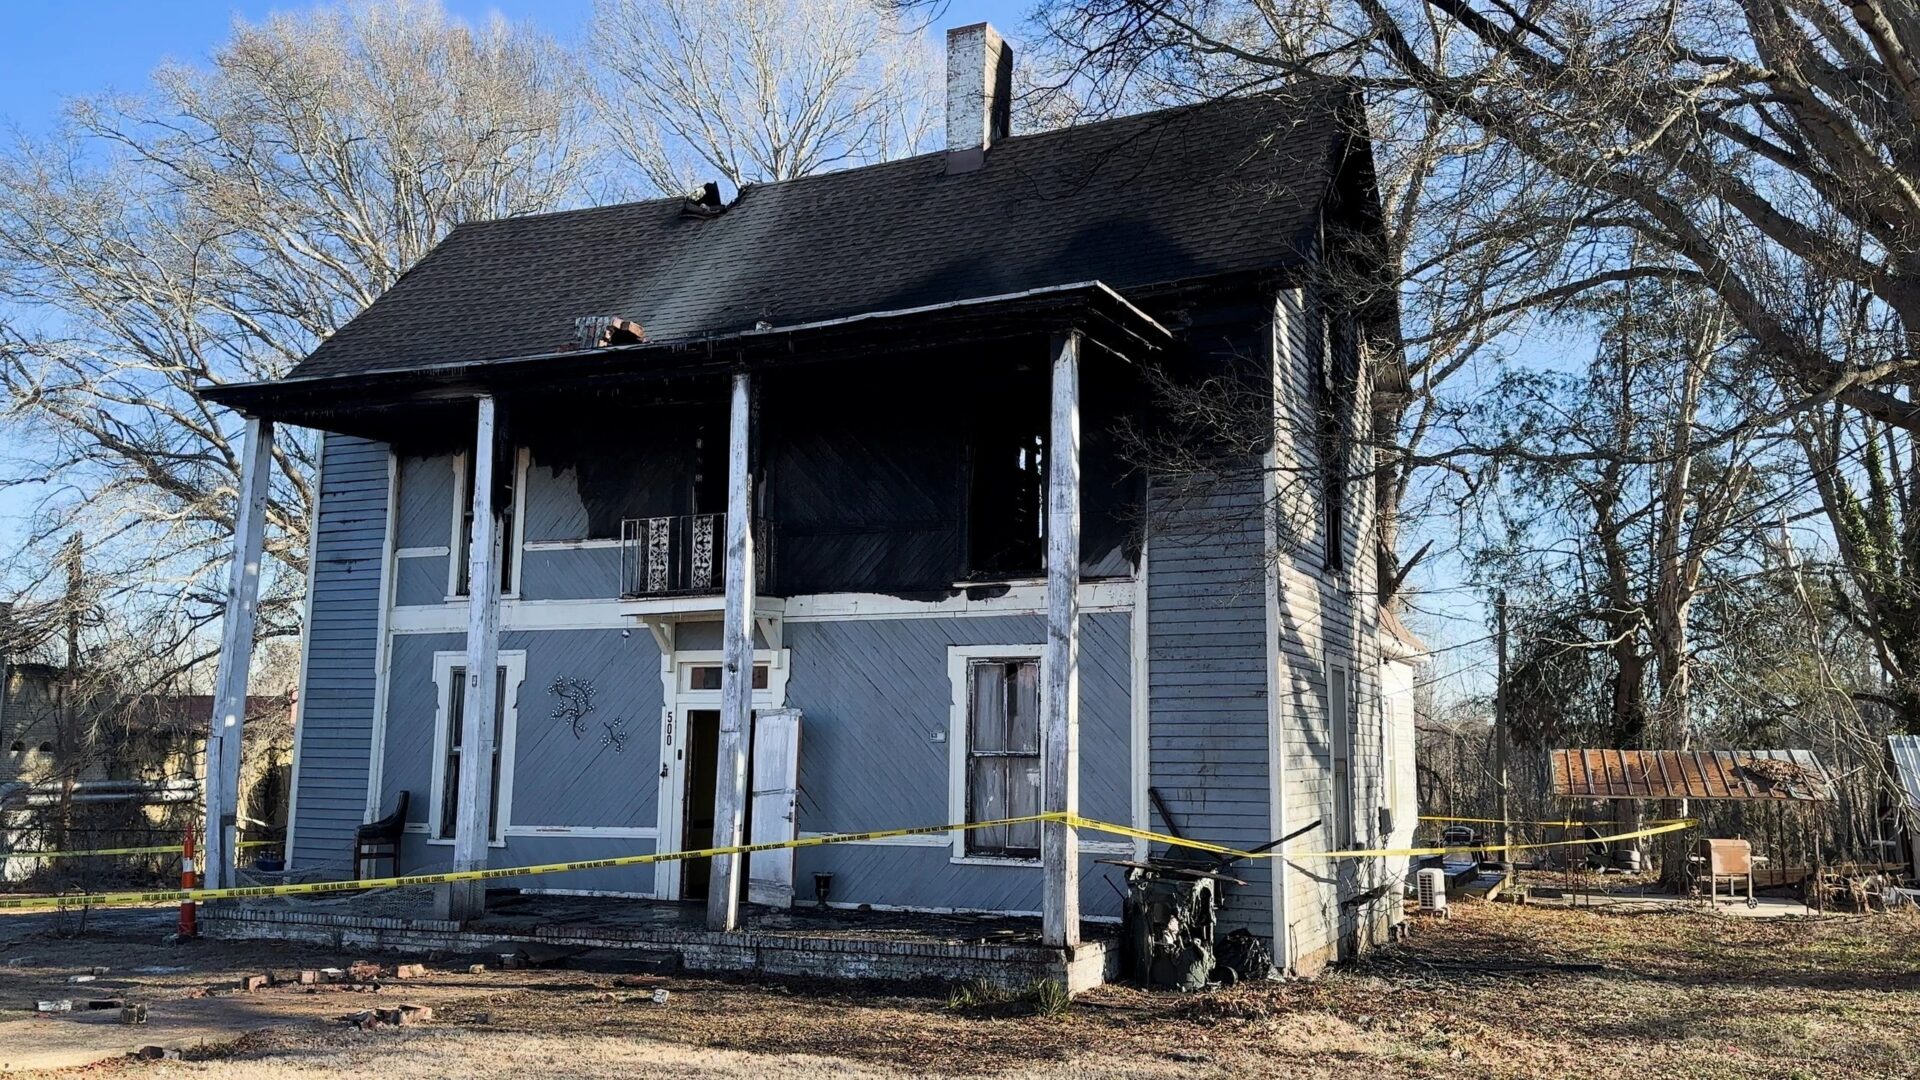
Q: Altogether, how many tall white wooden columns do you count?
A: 4